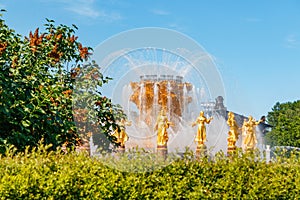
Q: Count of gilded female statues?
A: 5